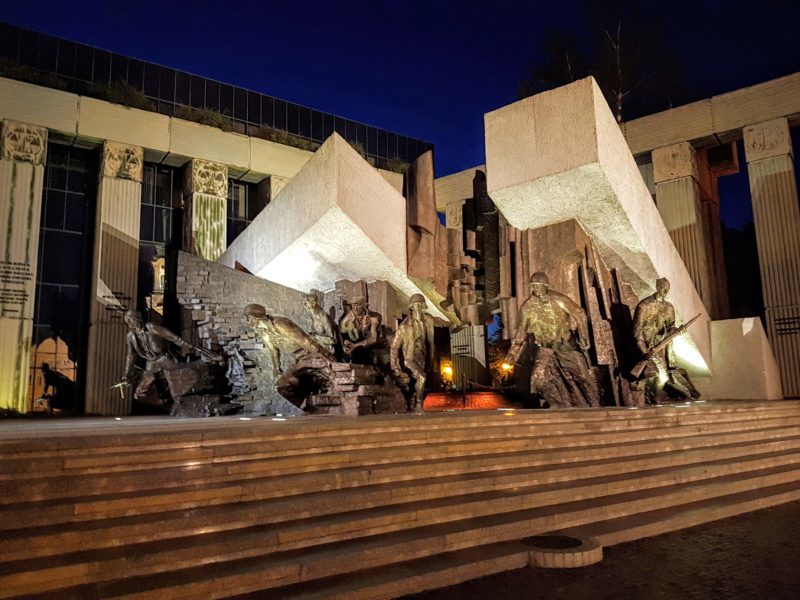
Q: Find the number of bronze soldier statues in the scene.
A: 7